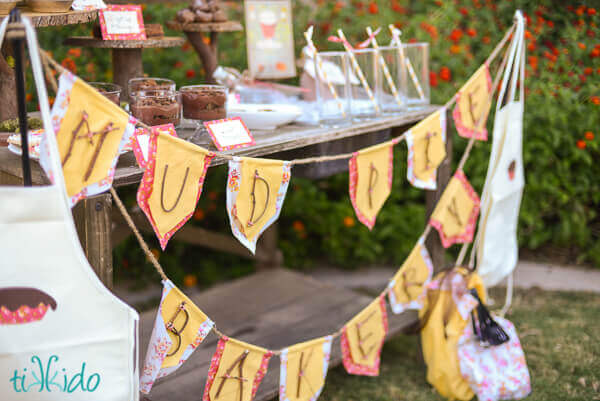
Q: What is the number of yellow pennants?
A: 12